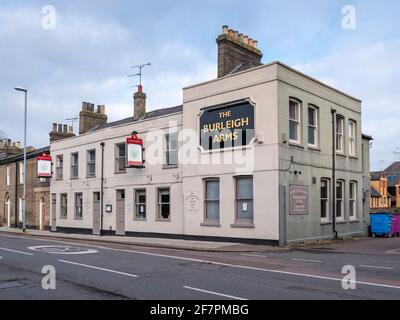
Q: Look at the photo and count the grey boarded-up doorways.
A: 3